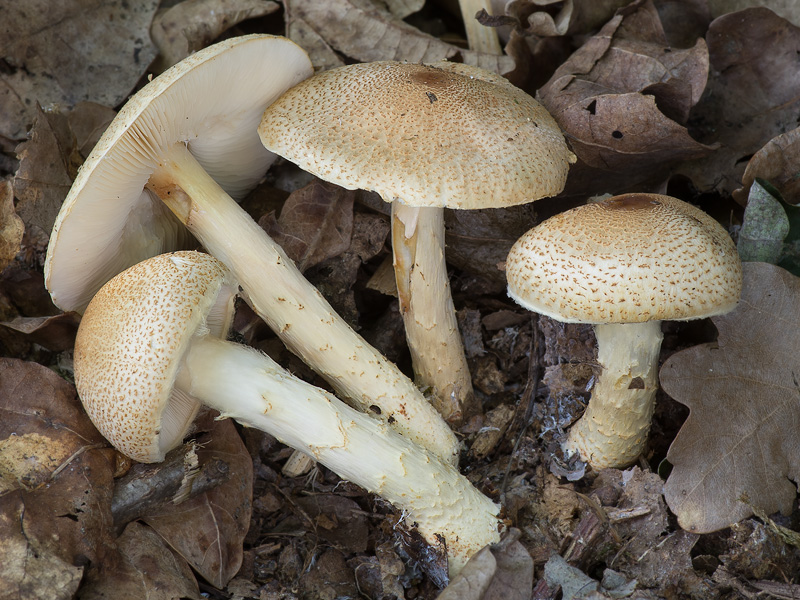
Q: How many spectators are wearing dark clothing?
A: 0